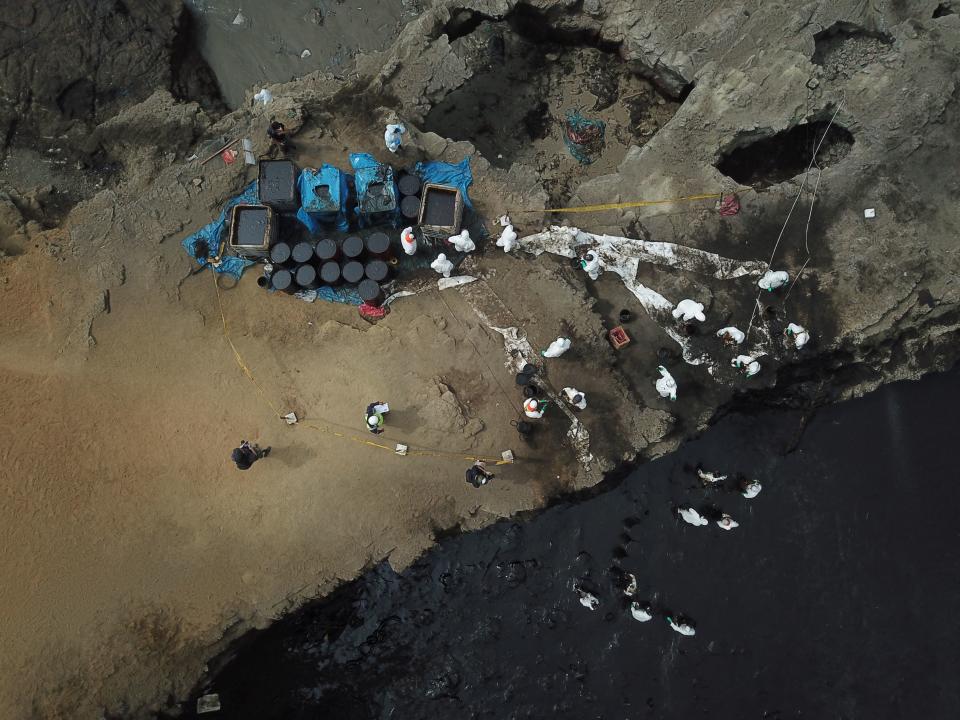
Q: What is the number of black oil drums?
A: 13